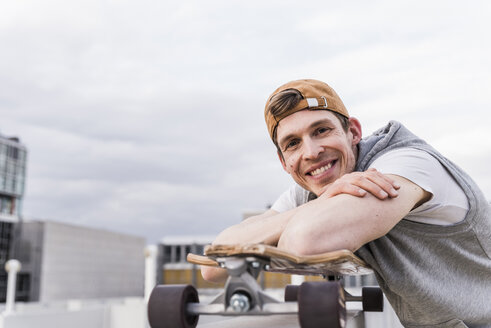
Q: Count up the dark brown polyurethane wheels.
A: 4